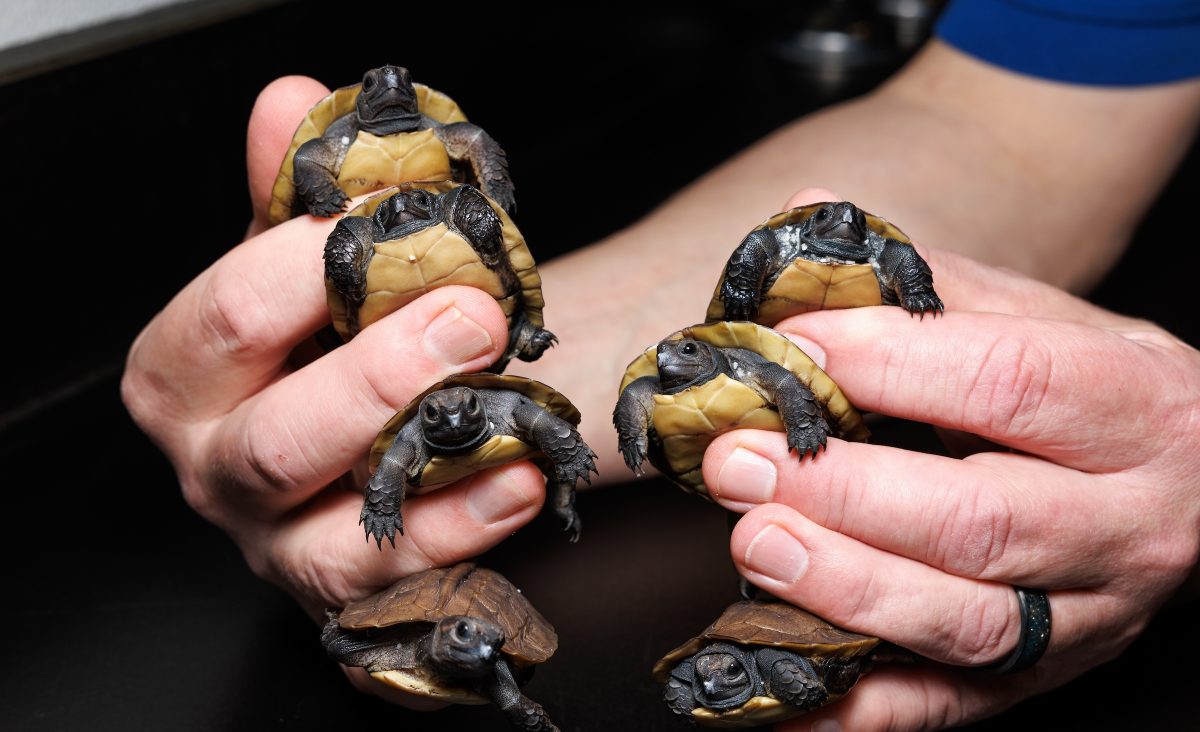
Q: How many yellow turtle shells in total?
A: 5